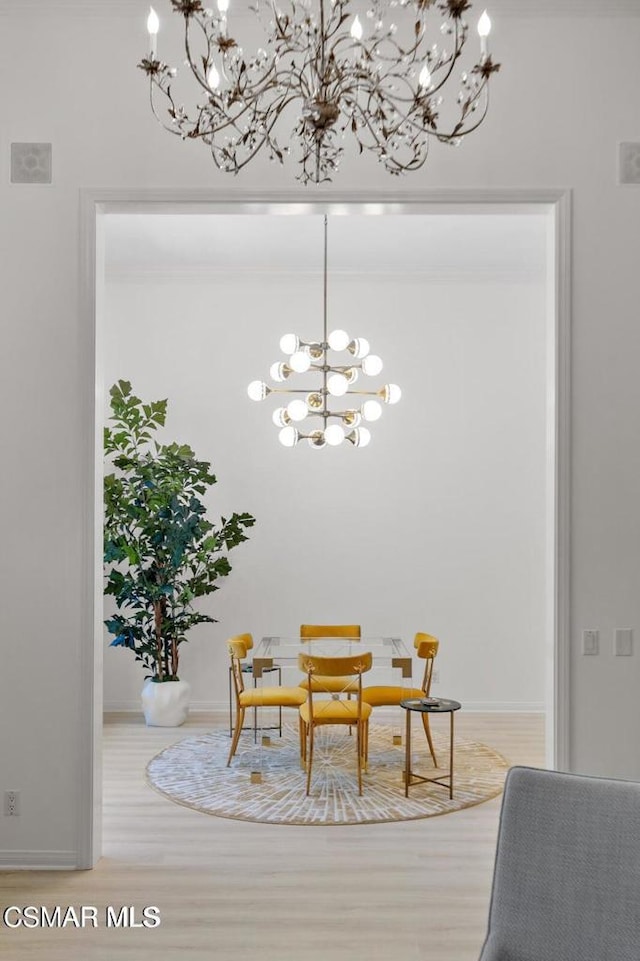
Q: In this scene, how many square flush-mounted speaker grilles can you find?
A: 2